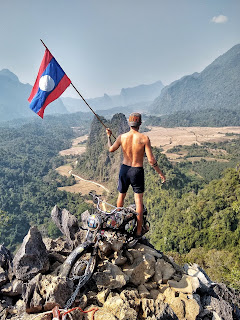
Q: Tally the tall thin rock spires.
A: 2